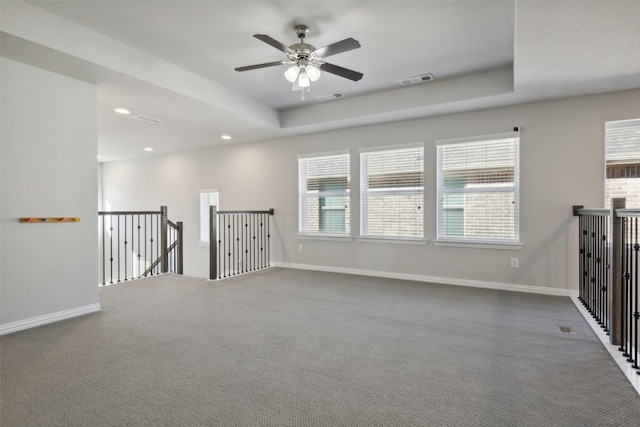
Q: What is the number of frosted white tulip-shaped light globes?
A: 3